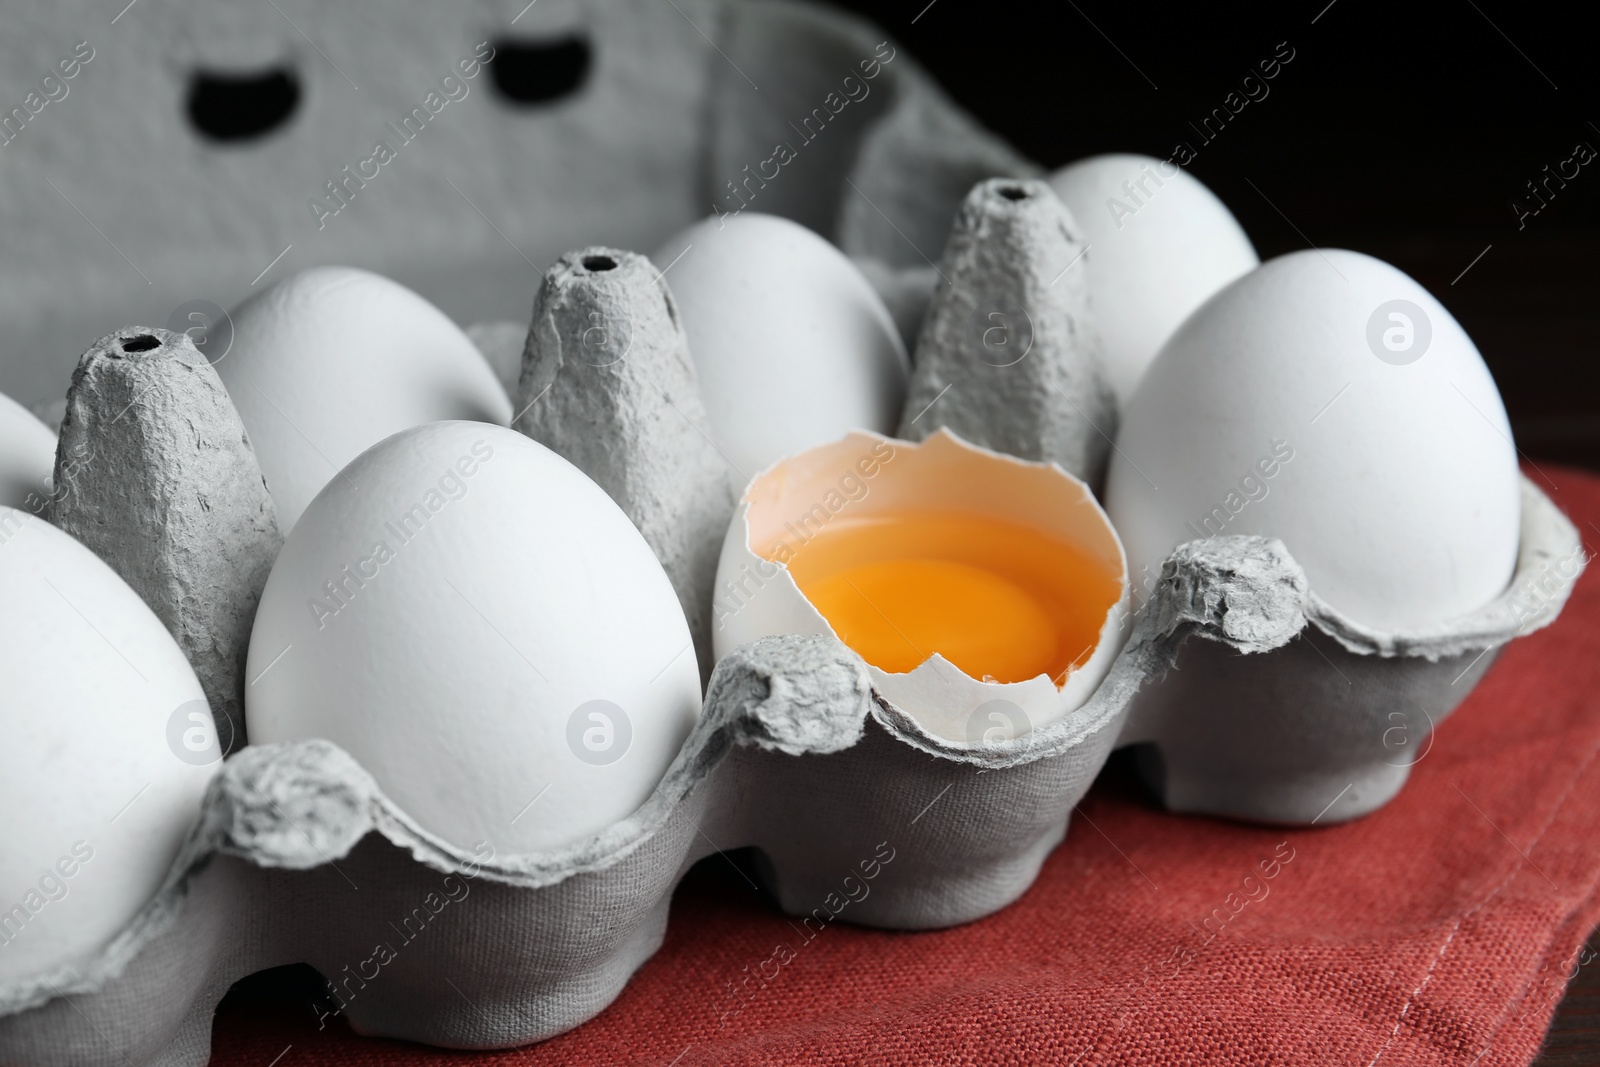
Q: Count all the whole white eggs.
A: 7